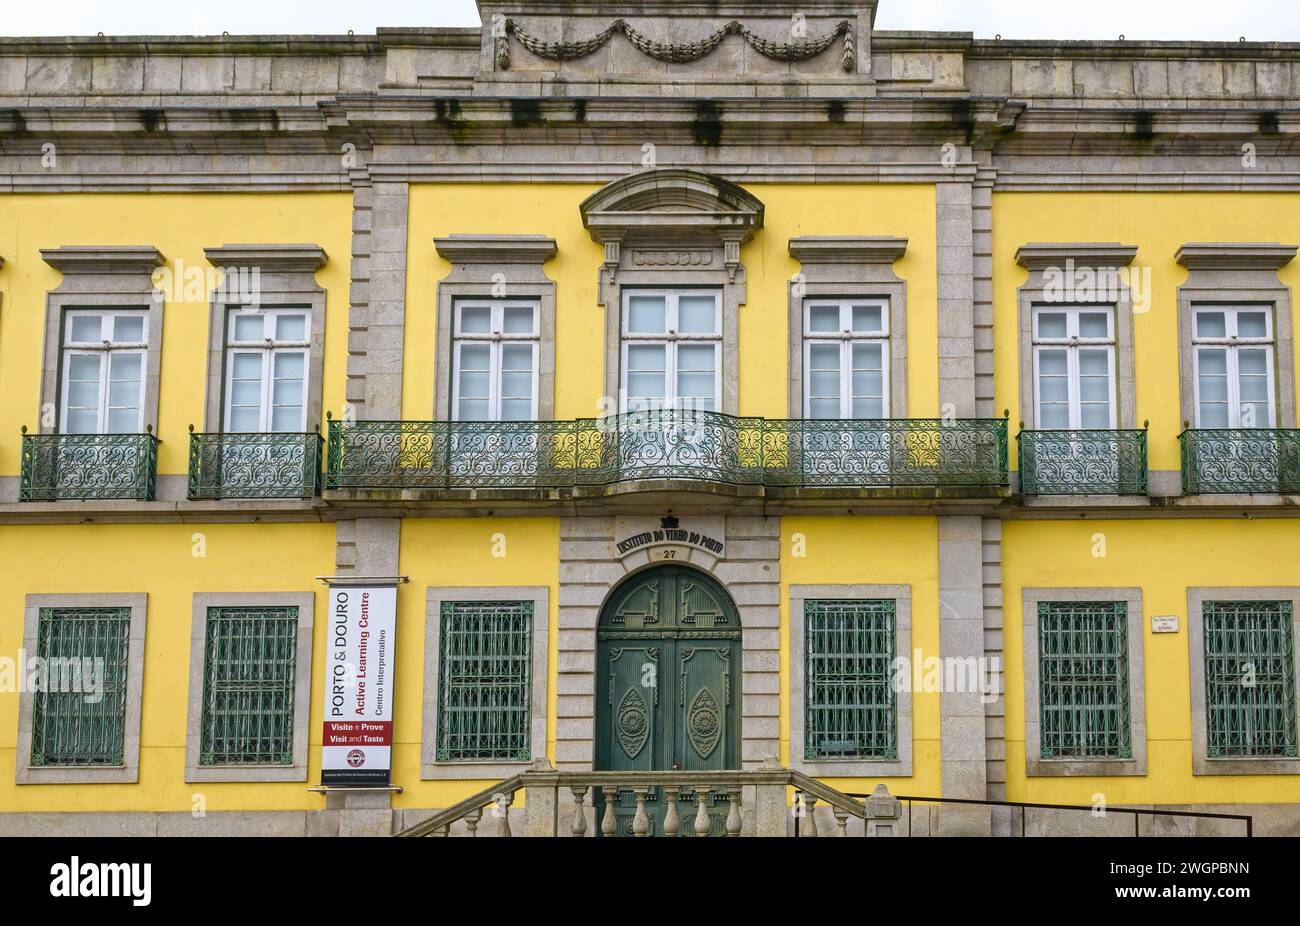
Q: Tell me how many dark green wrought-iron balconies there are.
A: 5